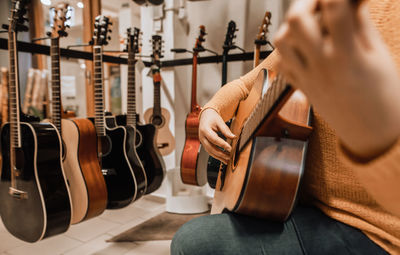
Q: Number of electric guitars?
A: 0